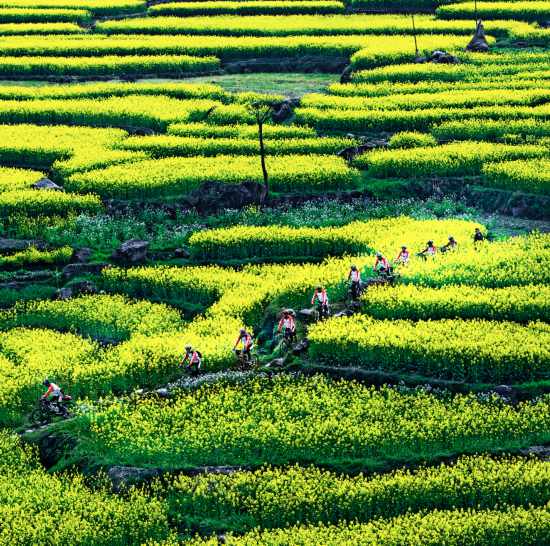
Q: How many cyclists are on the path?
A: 11